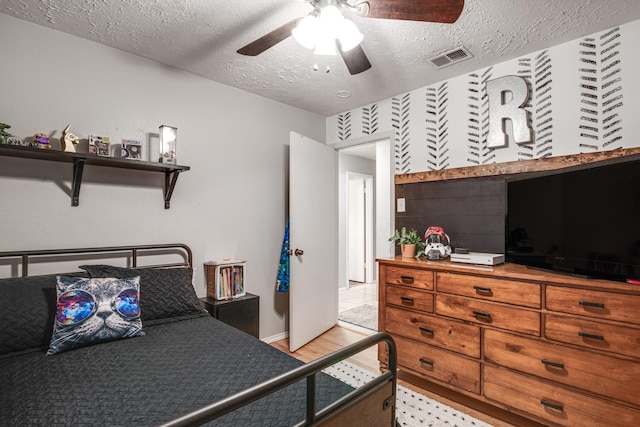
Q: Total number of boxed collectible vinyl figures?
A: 2